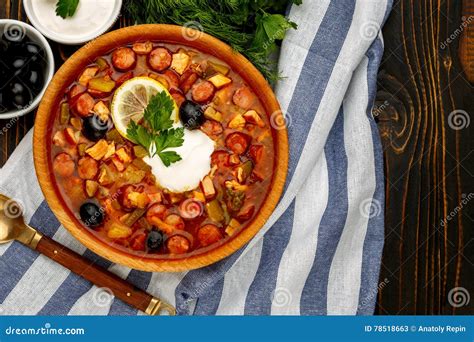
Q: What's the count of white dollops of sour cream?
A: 1